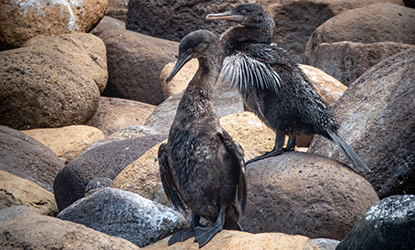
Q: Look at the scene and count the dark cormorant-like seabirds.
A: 2